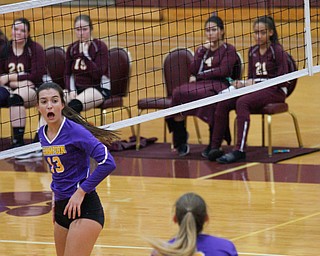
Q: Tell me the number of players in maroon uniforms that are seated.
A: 4